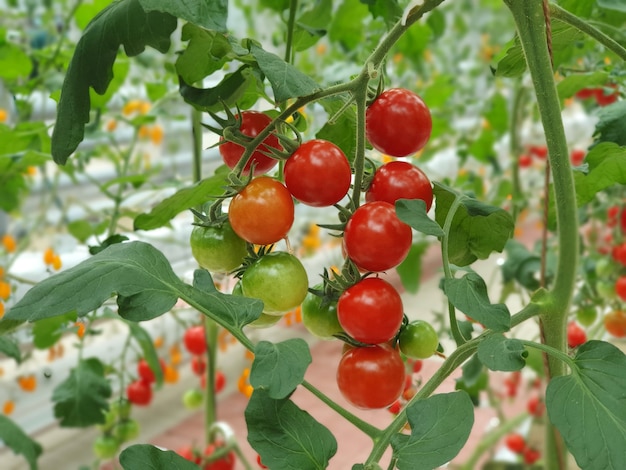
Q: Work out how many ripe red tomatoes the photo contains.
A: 7